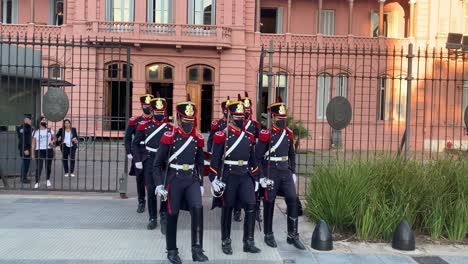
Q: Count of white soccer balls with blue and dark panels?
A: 0